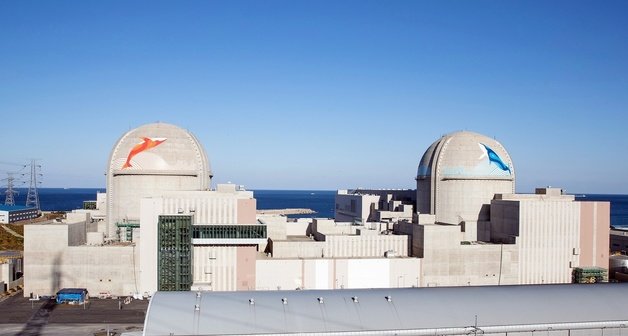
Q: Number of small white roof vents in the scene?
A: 7